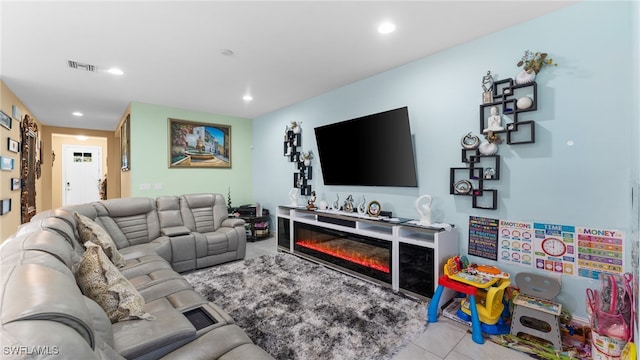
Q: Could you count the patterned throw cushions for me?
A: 2